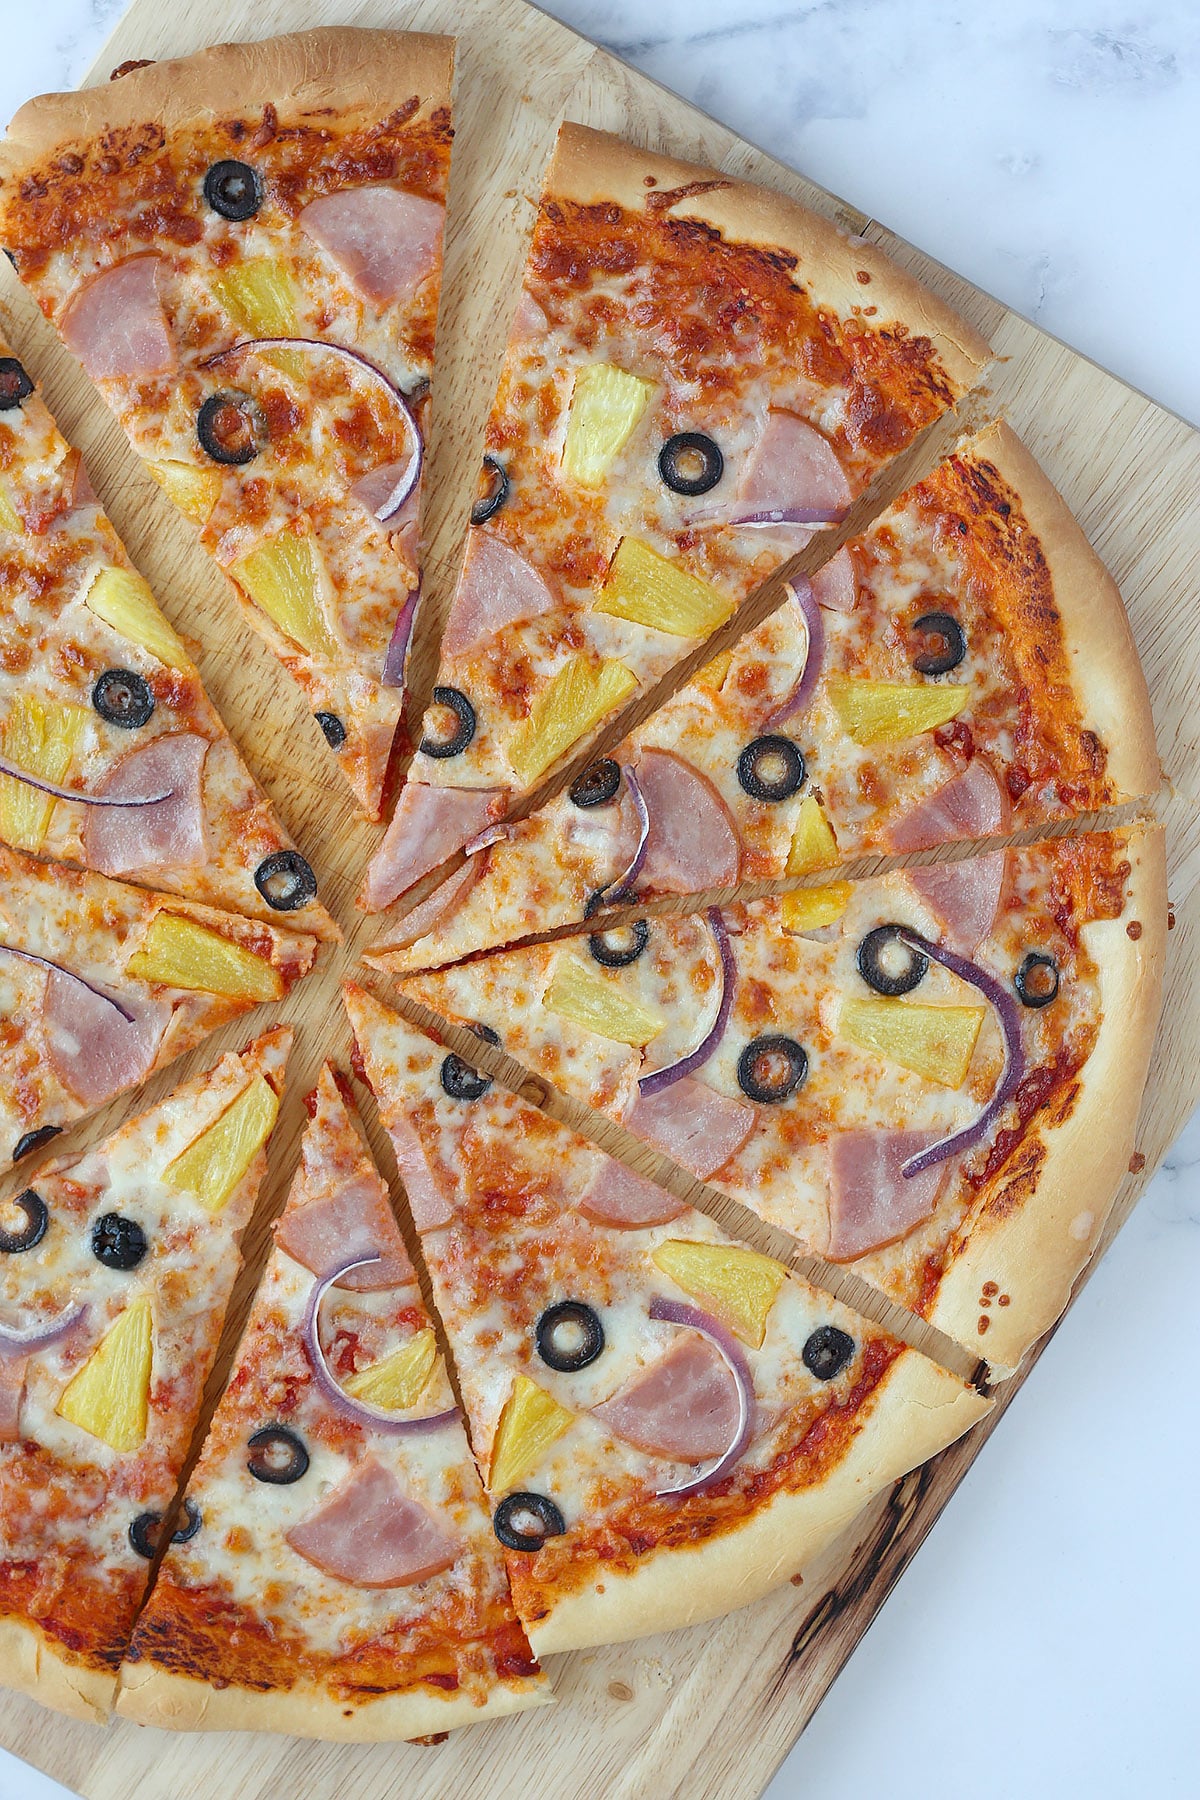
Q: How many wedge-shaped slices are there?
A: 9